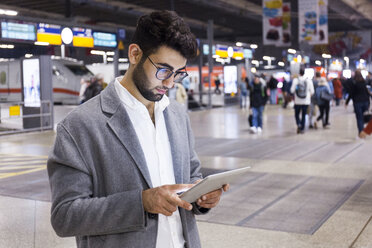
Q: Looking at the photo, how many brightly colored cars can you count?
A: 0